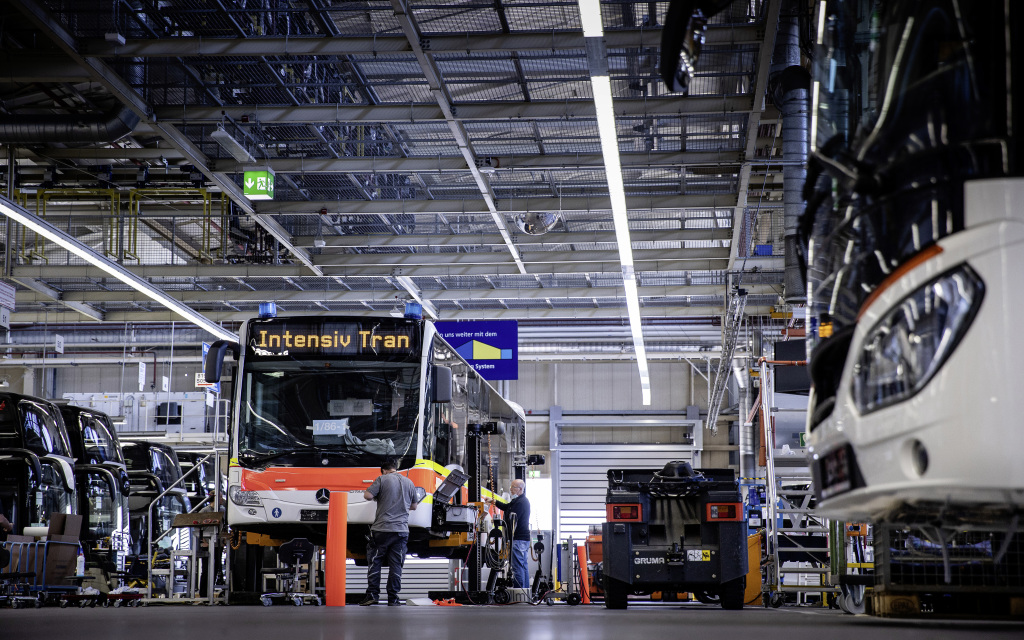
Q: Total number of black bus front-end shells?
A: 4